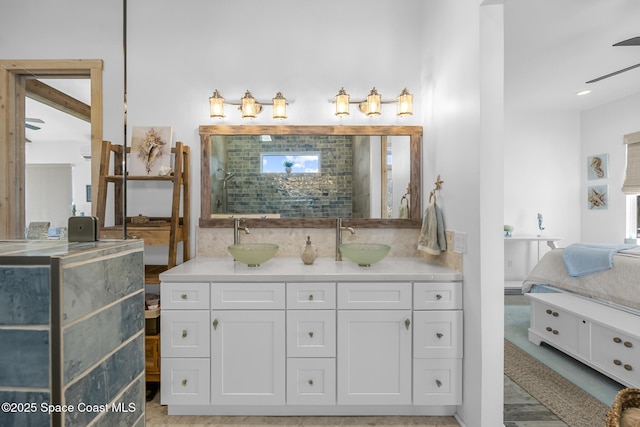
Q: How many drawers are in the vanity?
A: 9